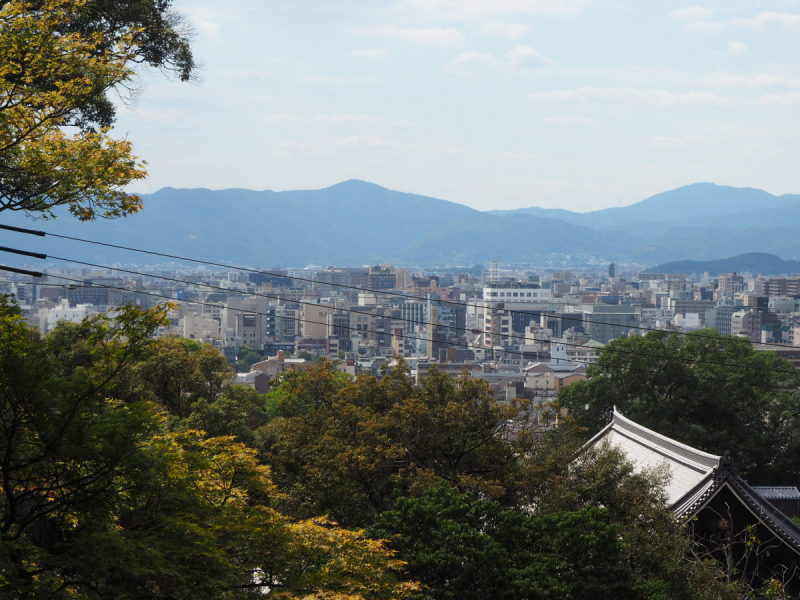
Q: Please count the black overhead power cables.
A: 3